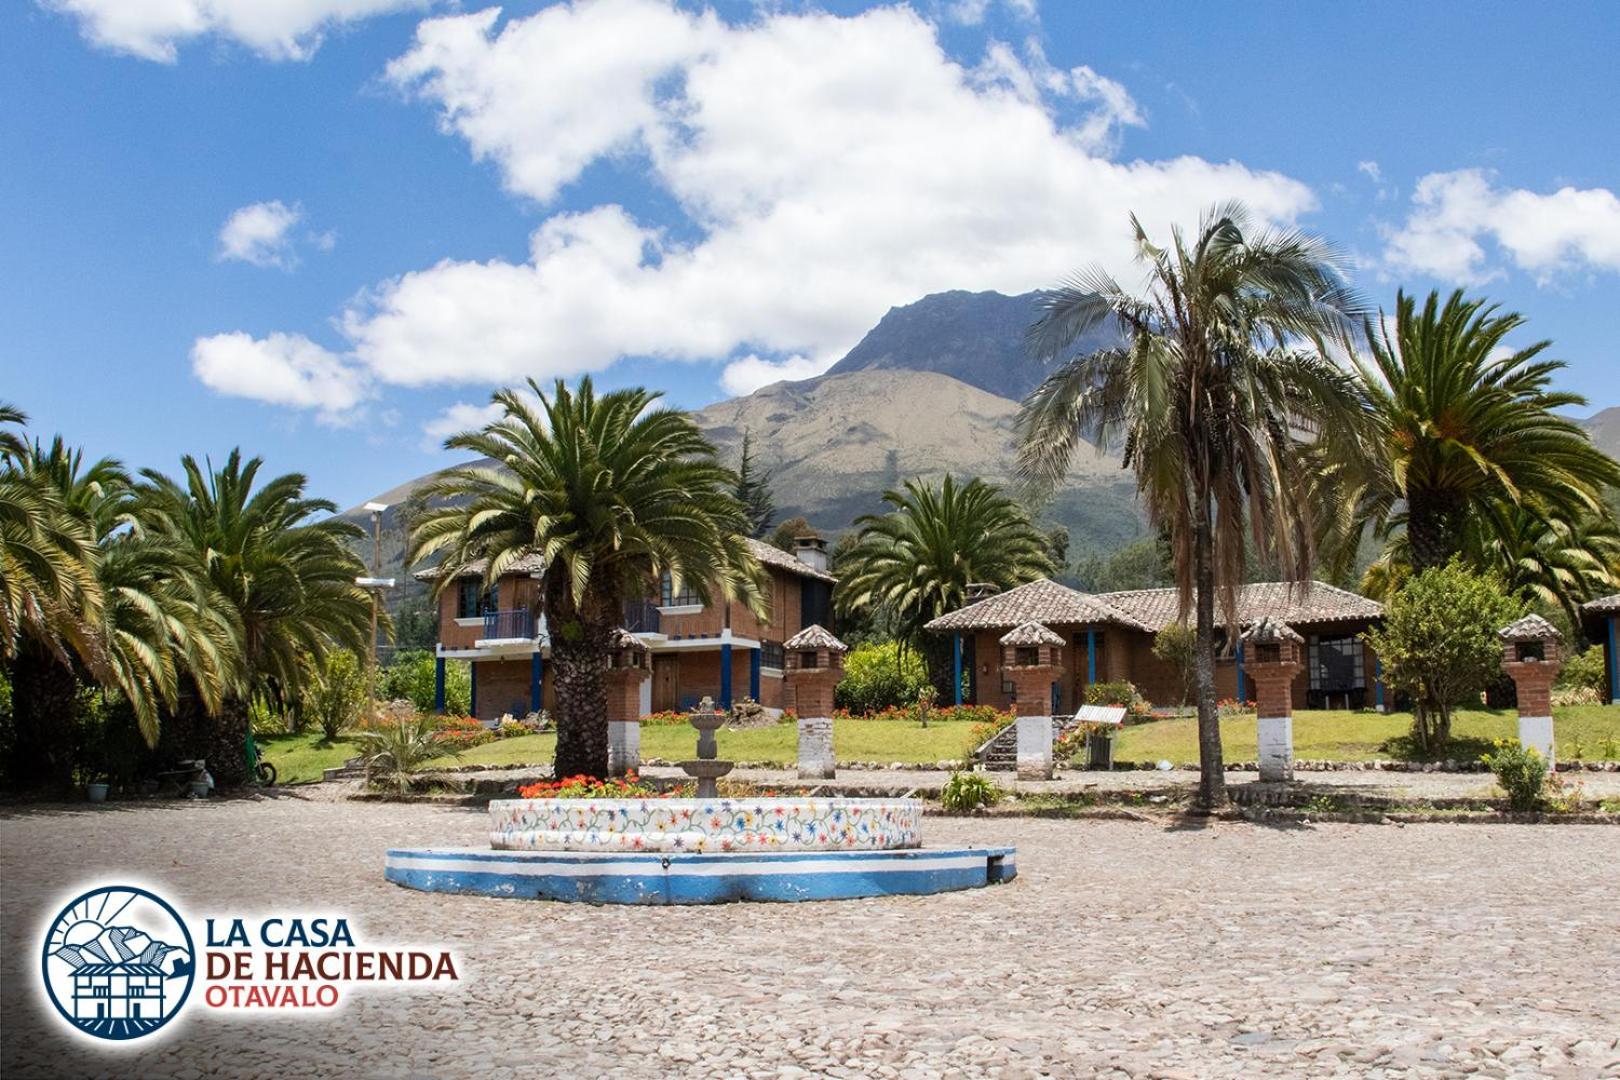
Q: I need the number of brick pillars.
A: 5